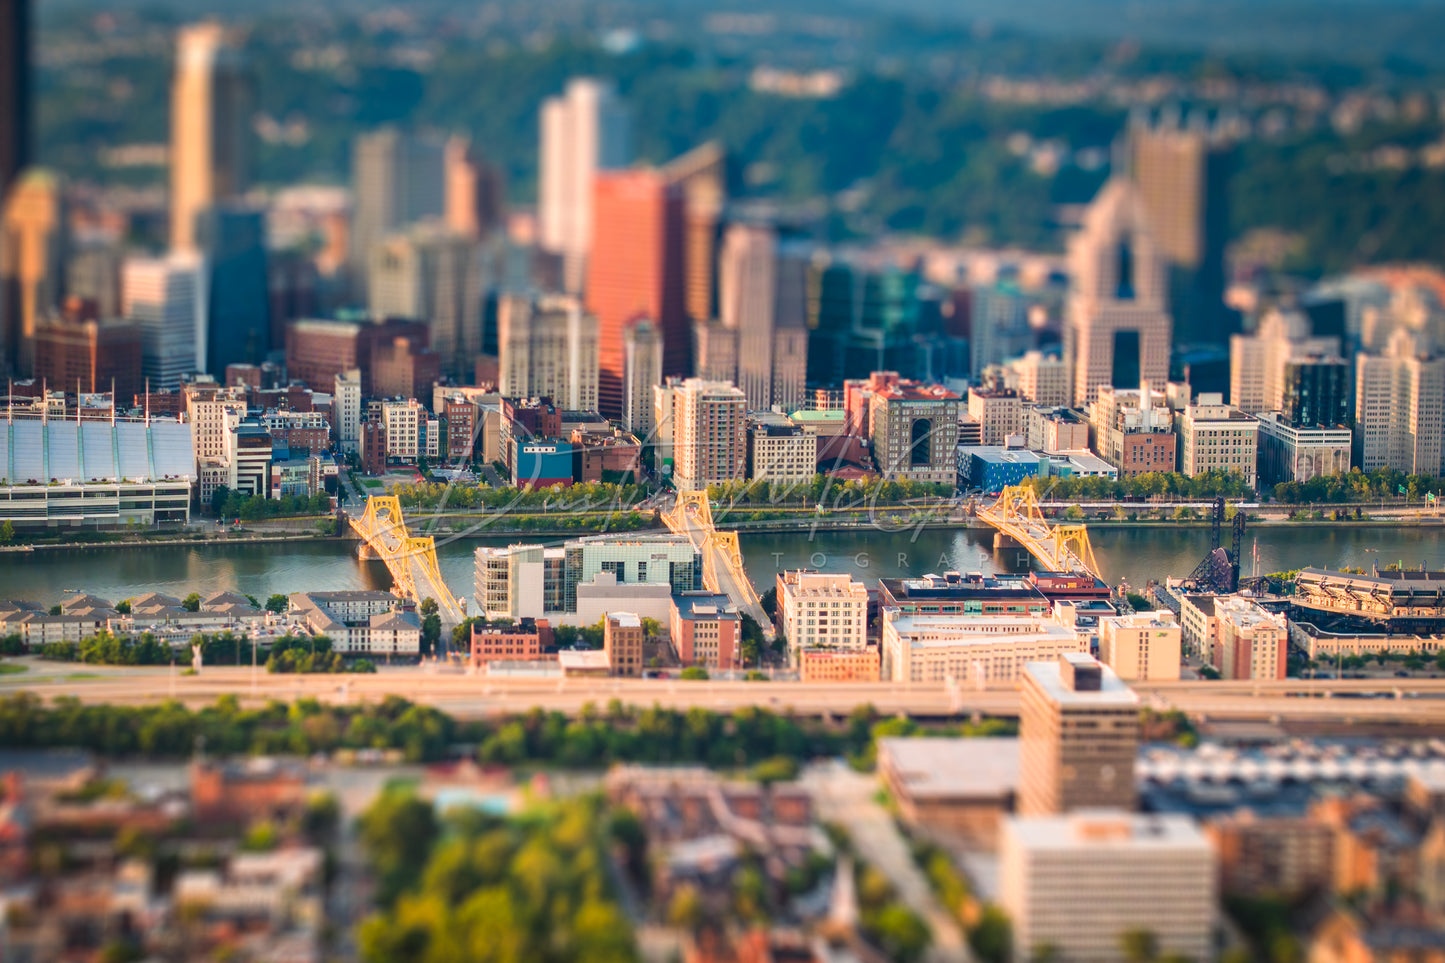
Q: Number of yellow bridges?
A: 3